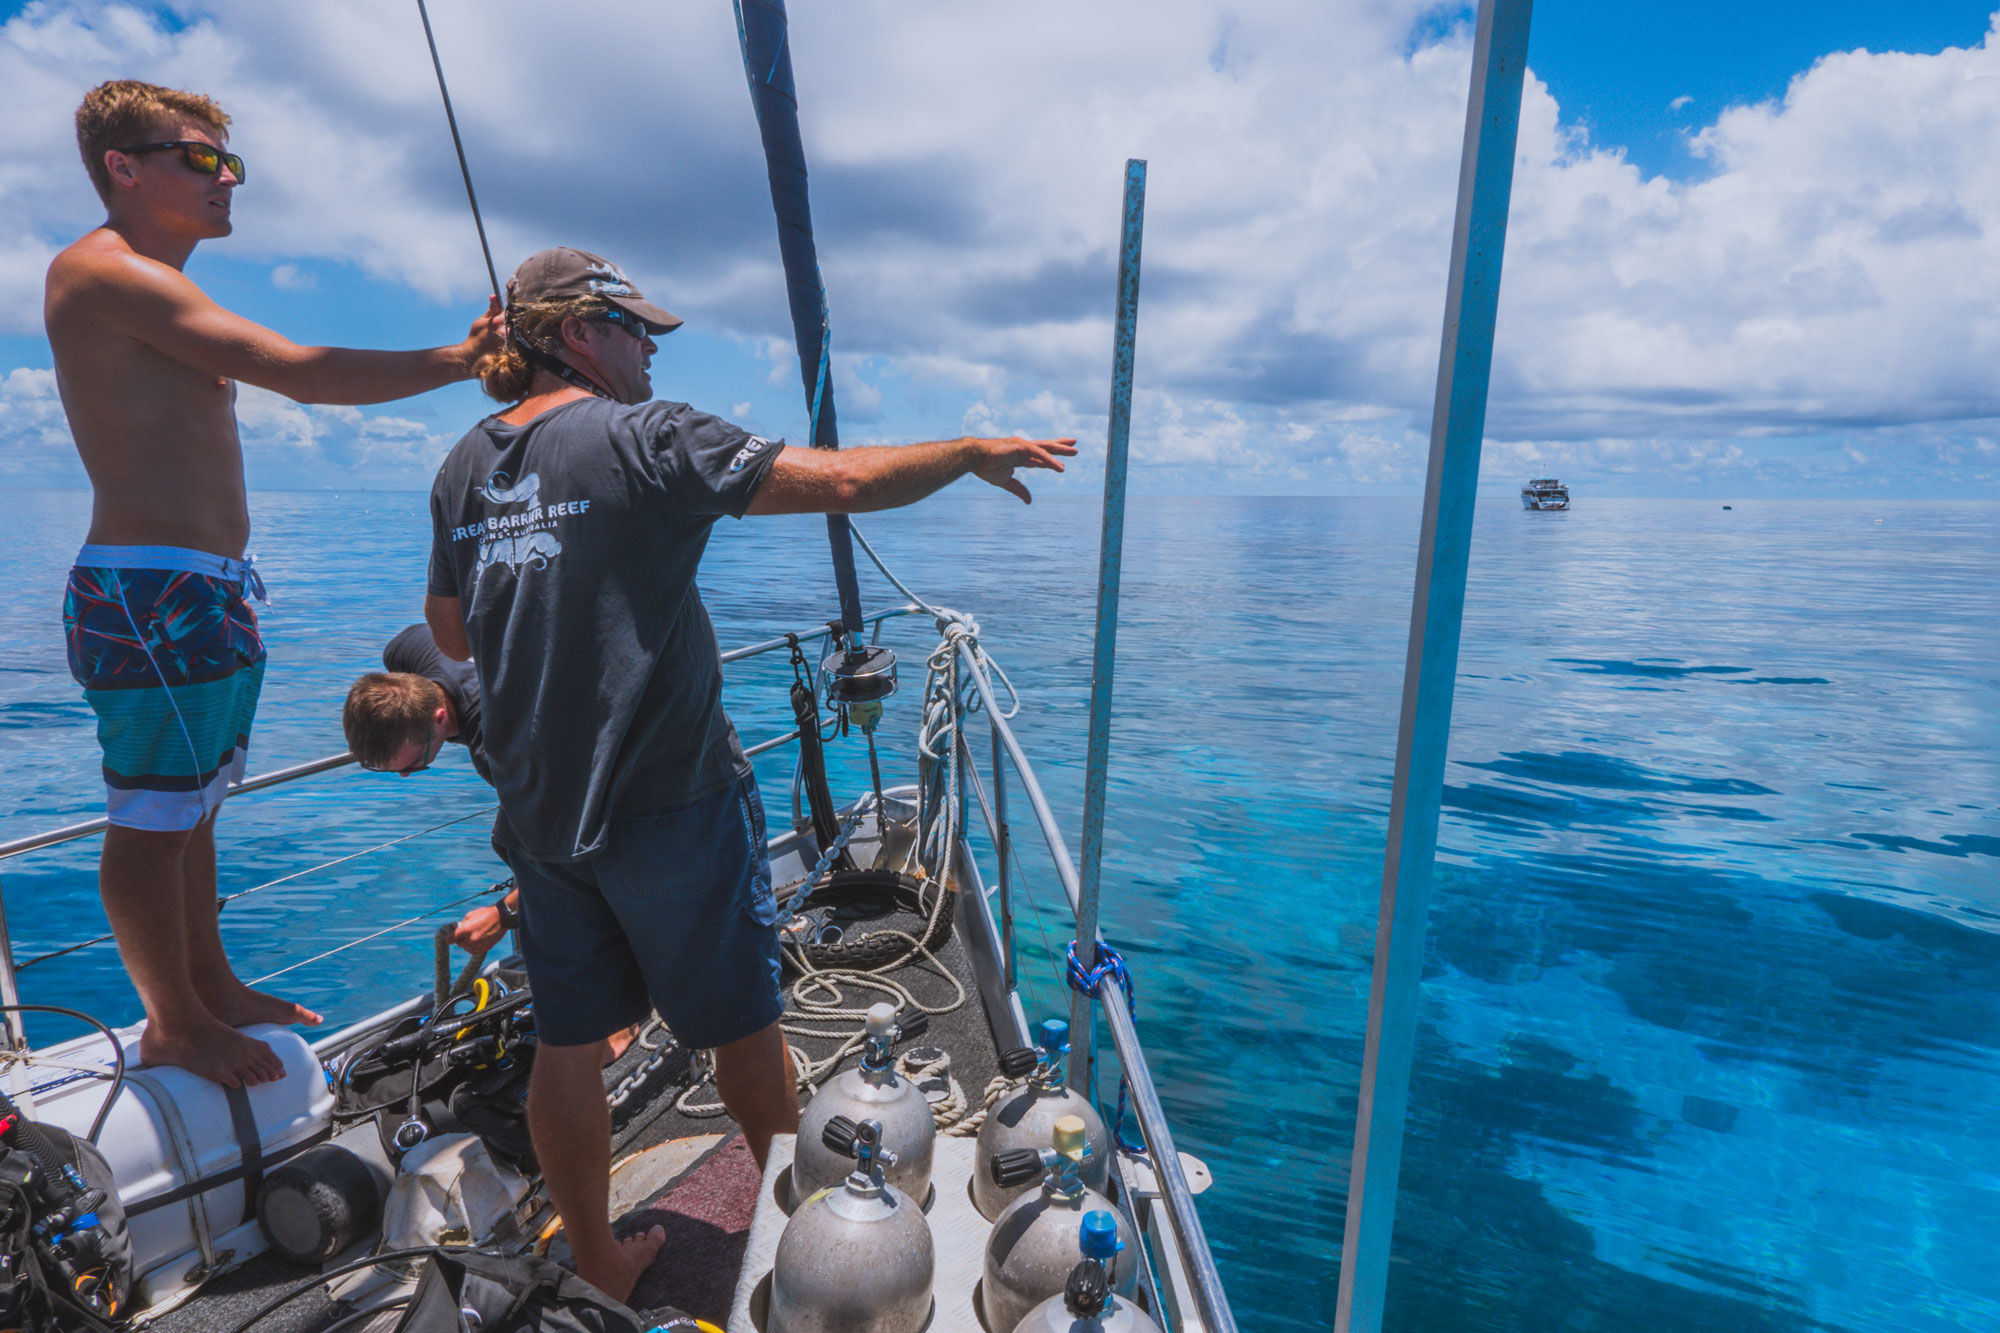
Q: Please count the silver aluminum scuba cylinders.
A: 5